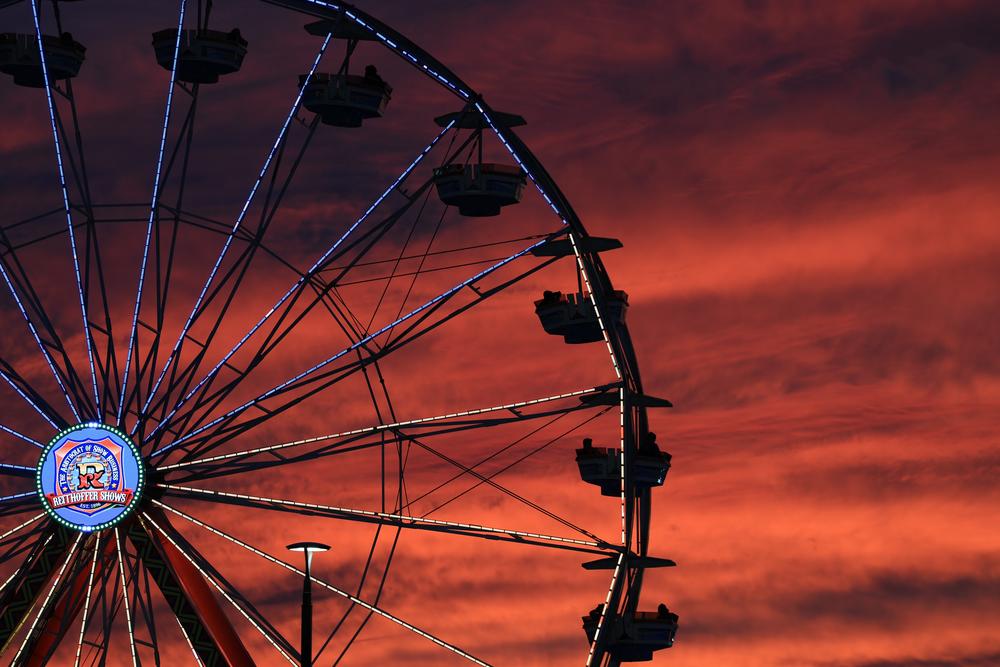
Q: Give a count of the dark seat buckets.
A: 7